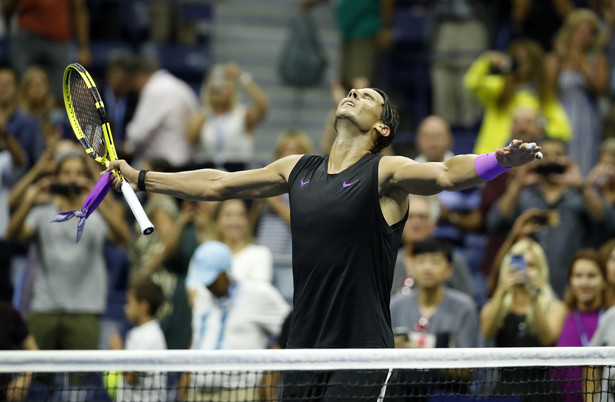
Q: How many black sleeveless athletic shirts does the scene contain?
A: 1